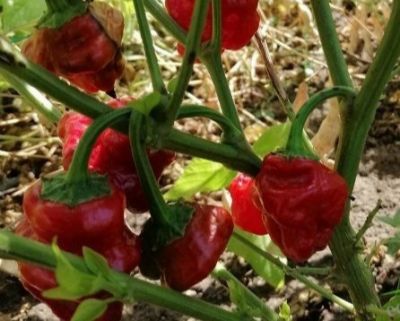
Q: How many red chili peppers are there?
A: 7